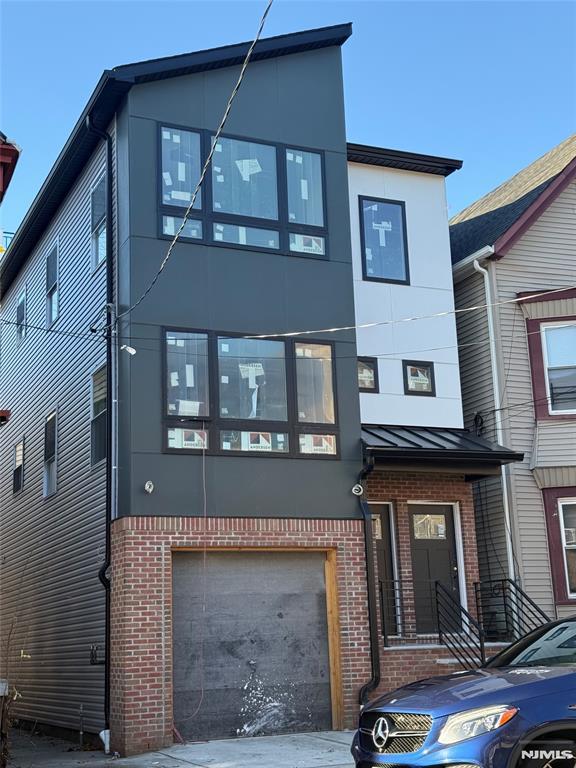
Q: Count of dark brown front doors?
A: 2